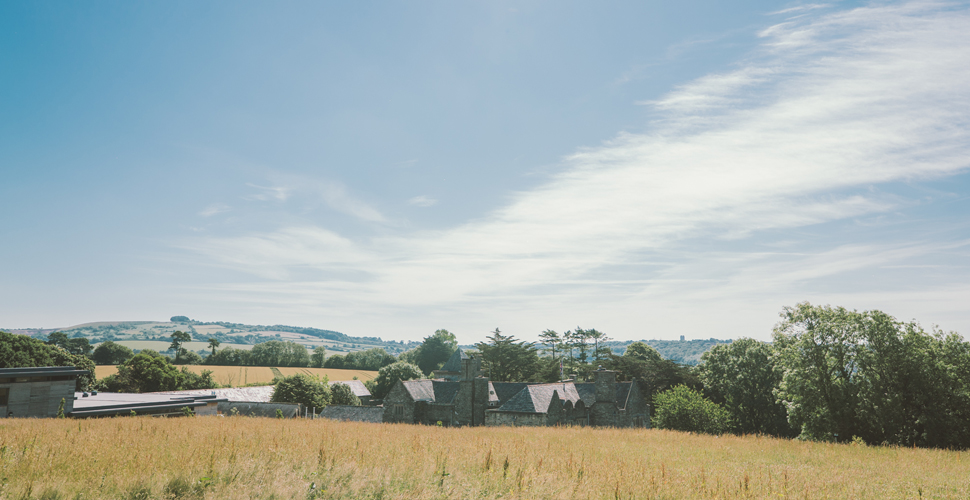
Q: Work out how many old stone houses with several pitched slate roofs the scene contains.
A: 1